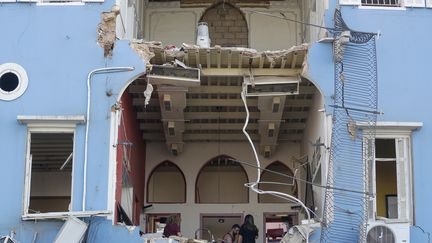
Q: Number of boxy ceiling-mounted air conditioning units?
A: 2